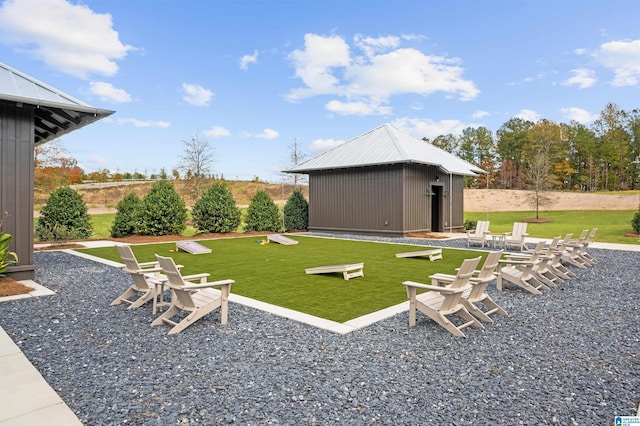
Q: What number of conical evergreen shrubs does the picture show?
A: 6